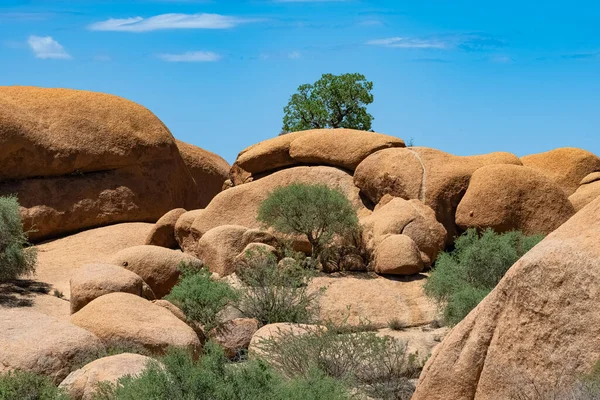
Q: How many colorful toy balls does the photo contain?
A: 0